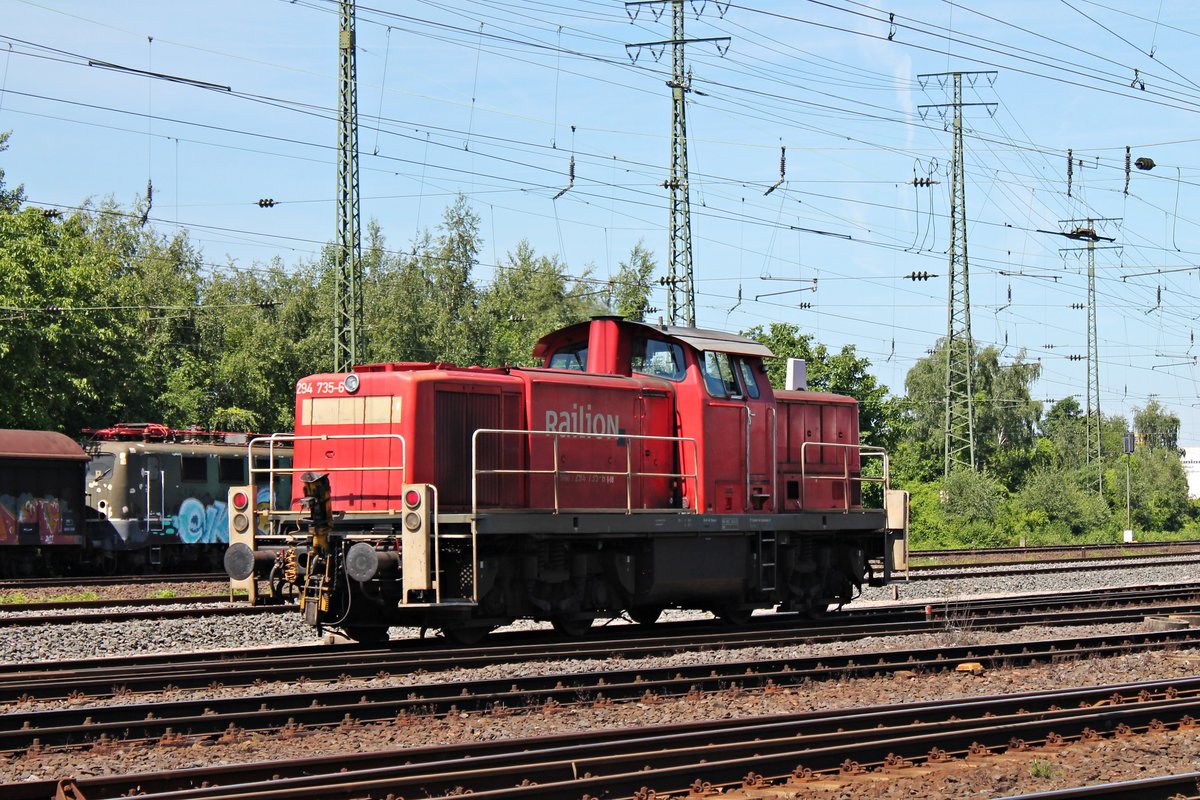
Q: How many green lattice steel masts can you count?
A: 4